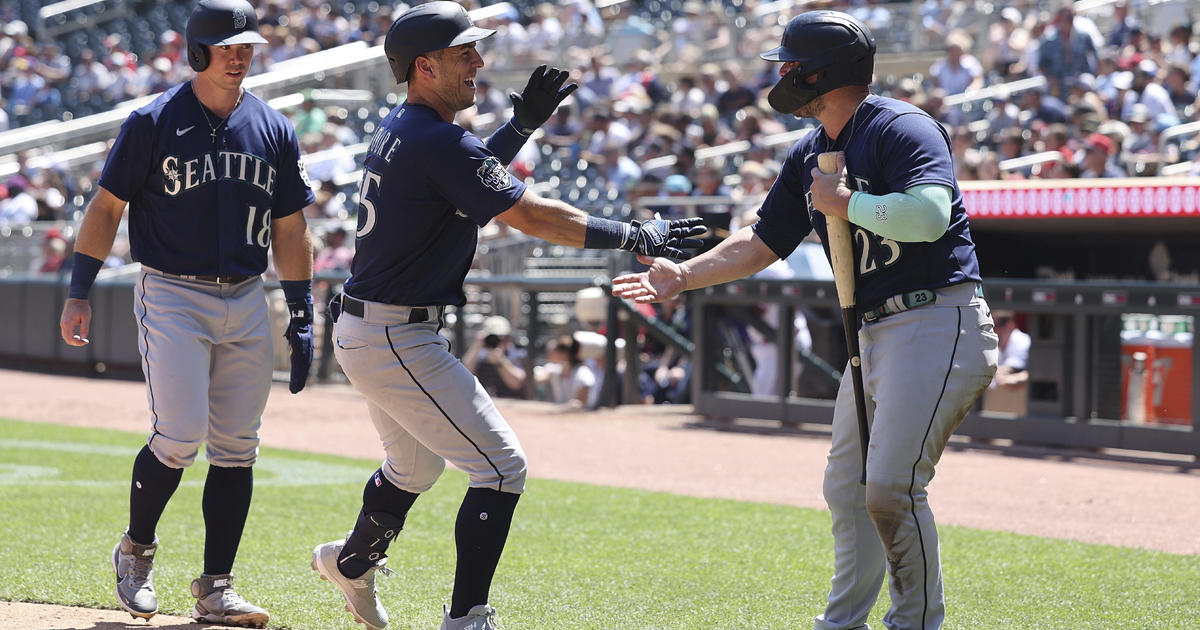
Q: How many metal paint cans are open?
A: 0